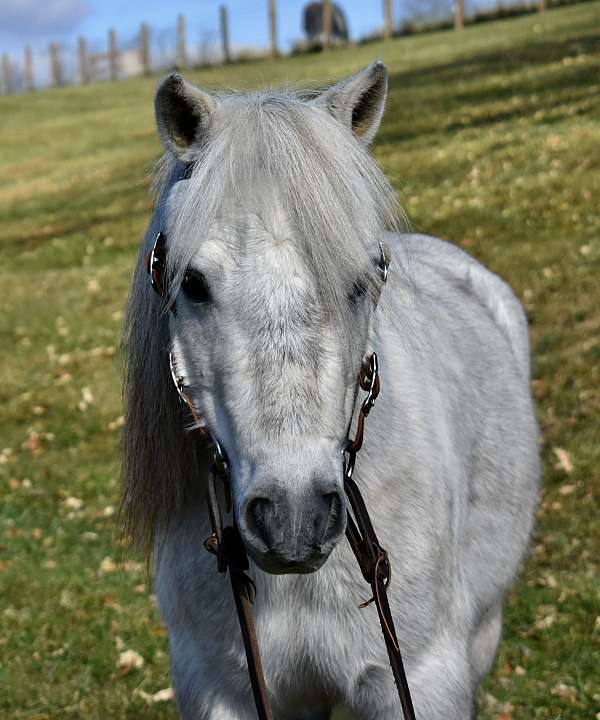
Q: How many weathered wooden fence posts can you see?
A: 13